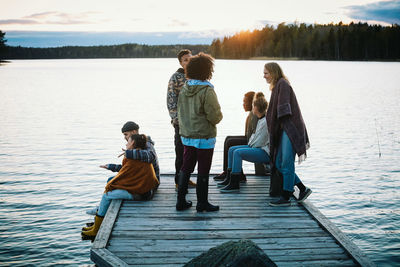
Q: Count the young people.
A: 7